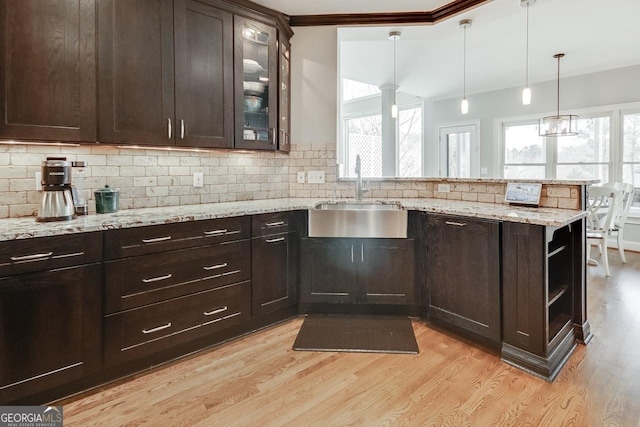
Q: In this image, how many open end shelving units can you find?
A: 1